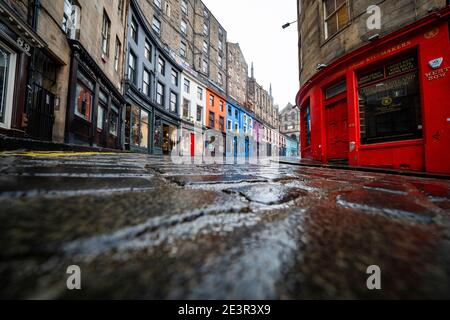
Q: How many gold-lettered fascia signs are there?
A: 1